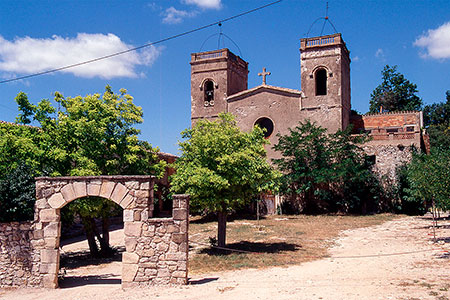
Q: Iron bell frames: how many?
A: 2